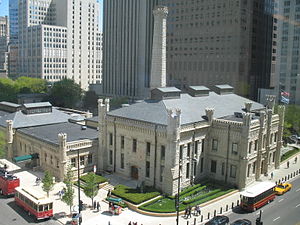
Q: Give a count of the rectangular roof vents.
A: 5